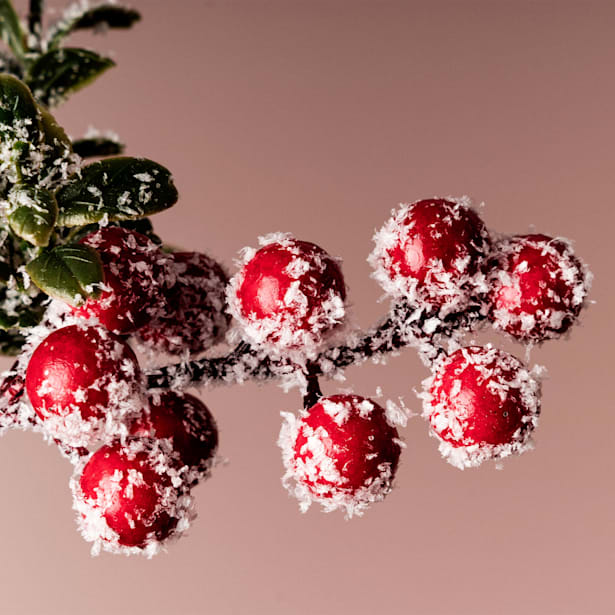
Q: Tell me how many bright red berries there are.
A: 10